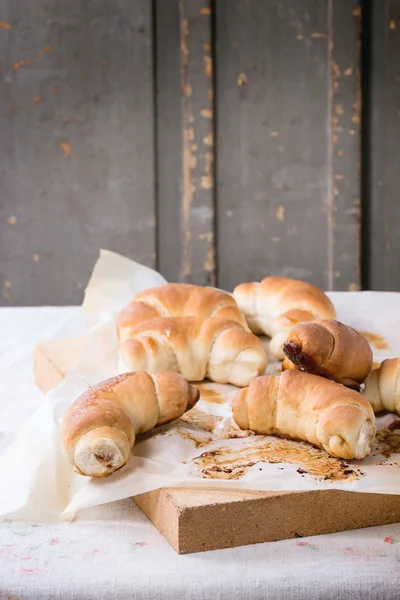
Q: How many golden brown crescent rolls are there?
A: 7